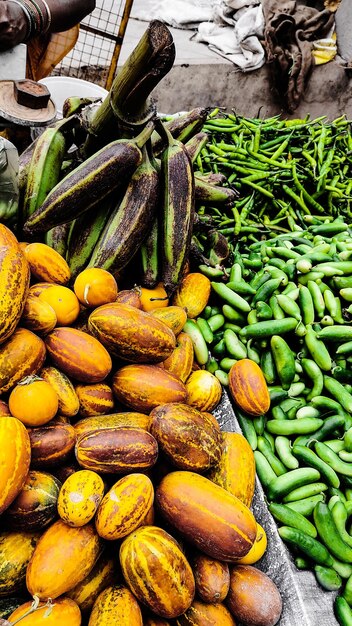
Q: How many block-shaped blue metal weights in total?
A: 0